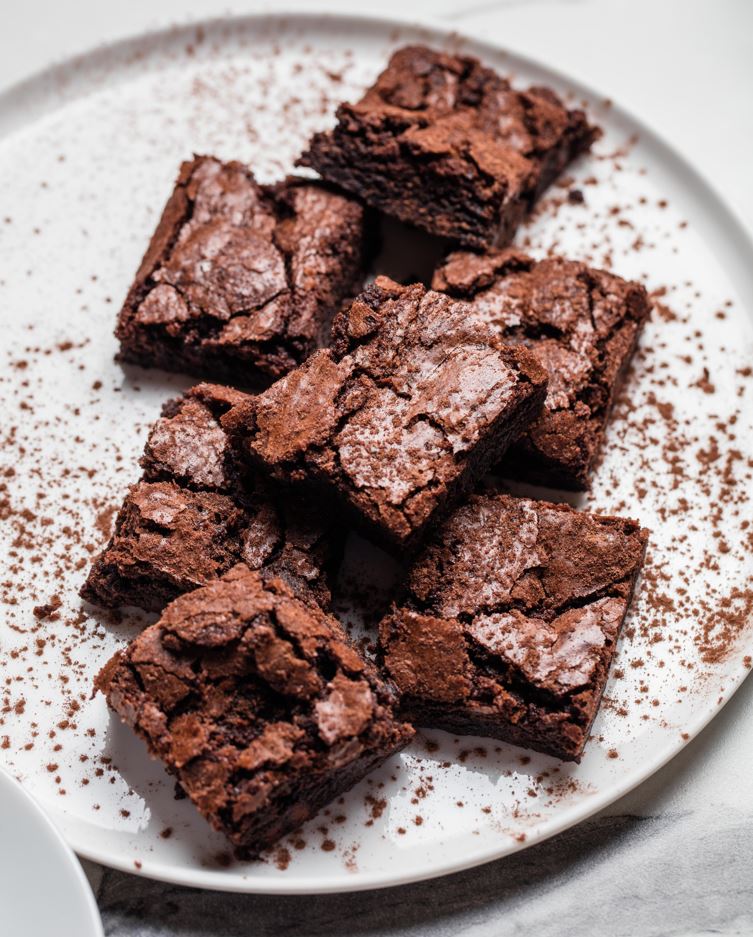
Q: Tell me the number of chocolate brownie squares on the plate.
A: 7